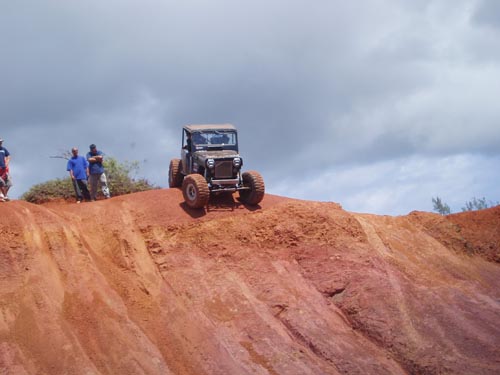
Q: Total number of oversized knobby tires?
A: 3